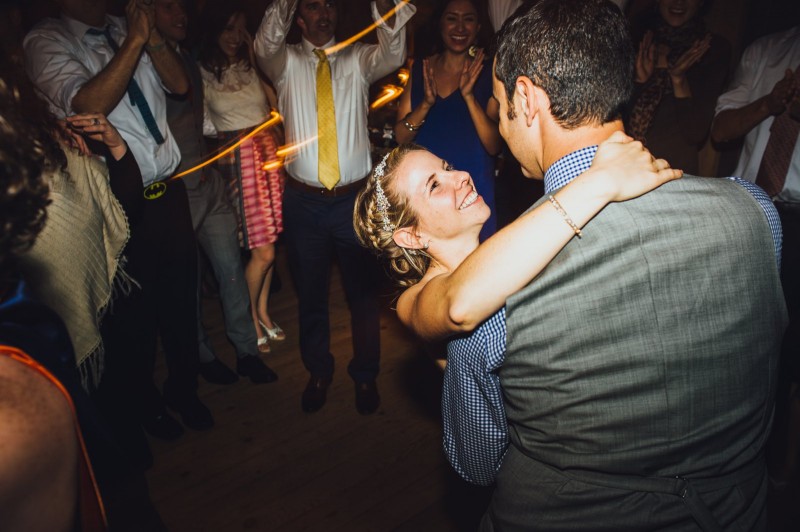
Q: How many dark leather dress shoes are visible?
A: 6